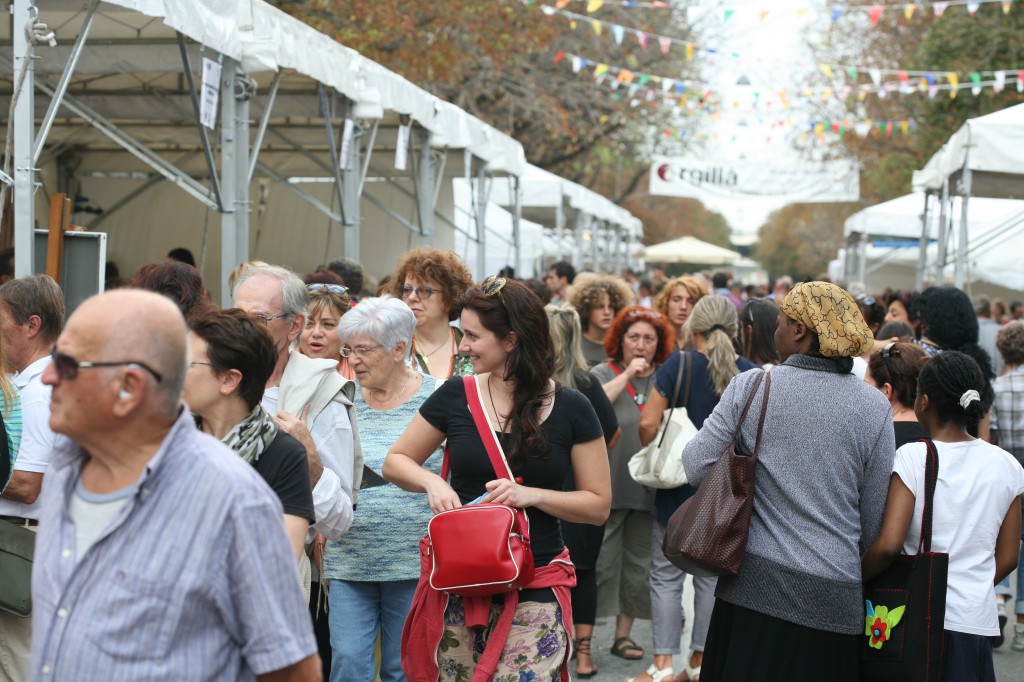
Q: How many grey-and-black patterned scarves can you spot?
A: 1